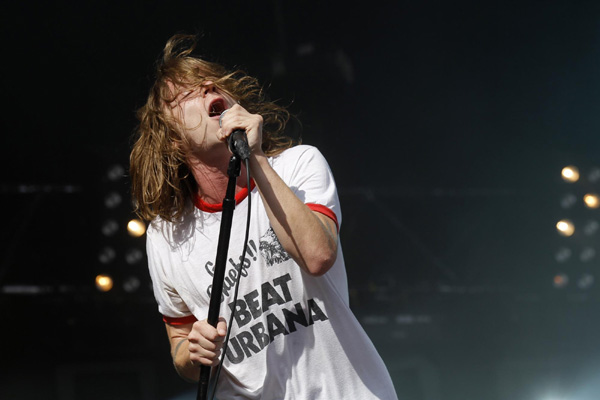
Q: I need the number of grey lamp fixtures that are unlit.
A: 12